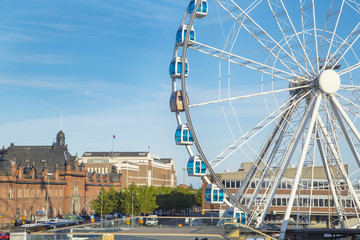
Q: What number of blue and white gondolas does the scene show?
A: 7